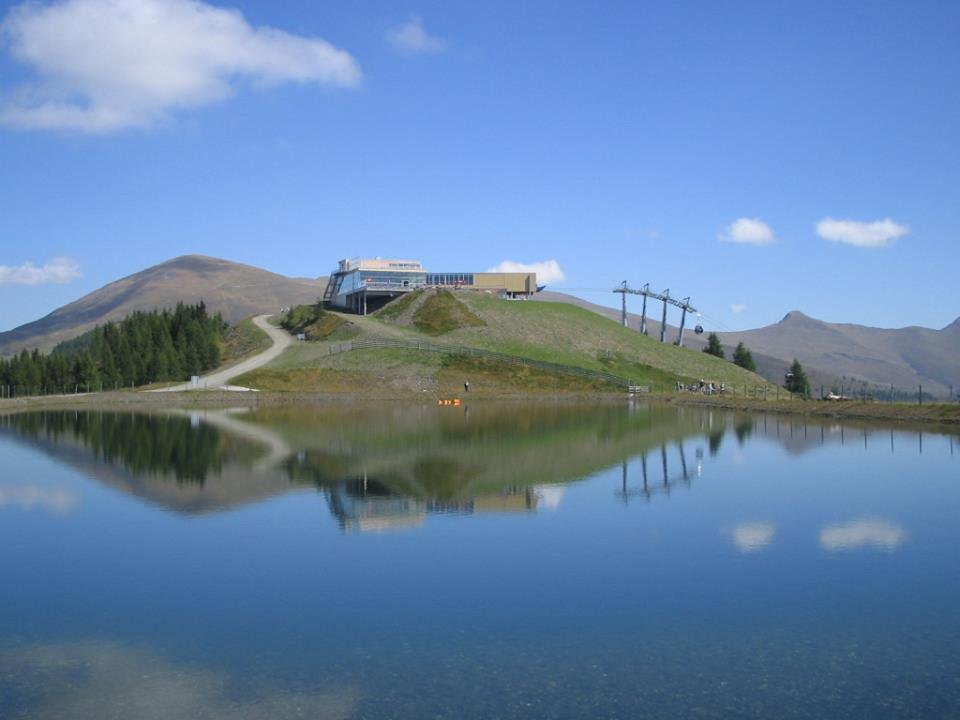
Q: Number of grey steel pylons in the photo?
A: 4